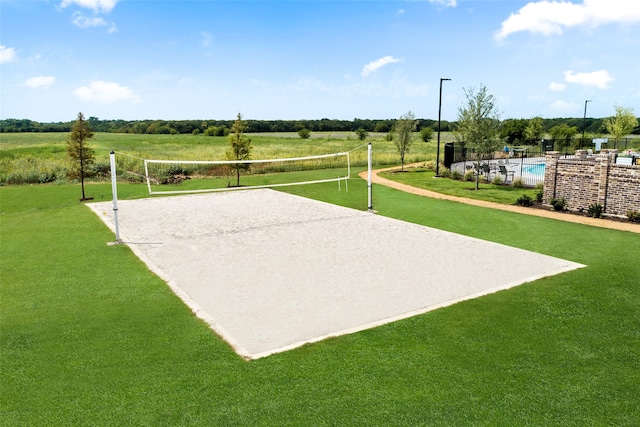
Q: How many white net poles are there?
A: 2